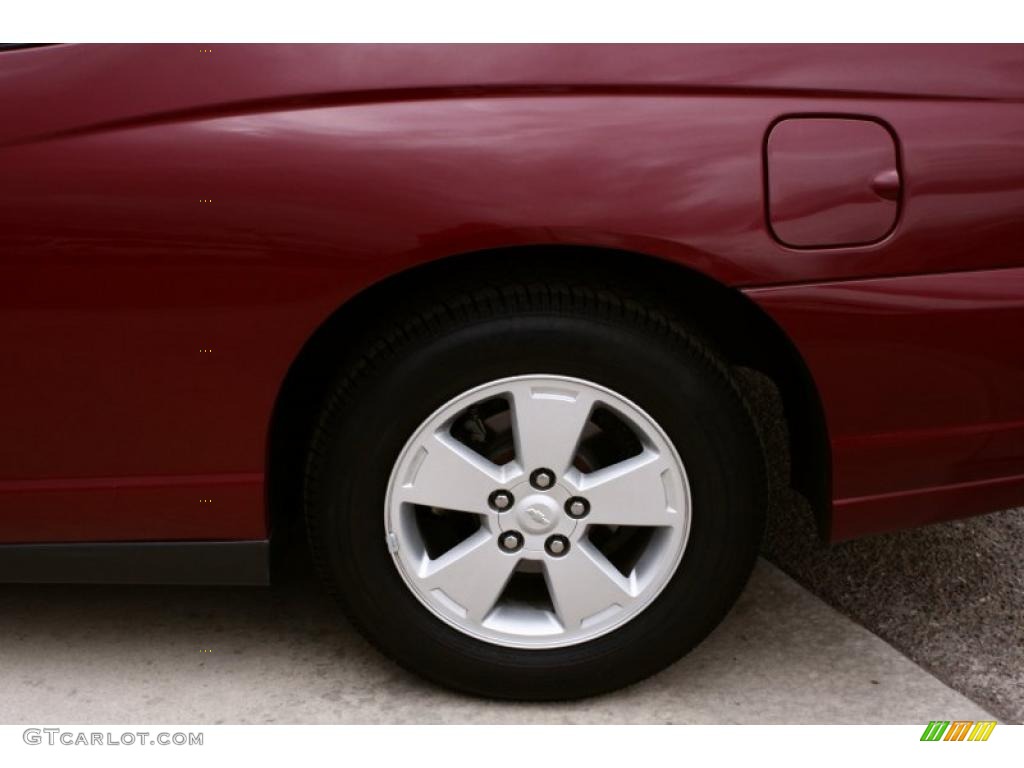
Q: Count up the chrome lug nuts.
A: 5